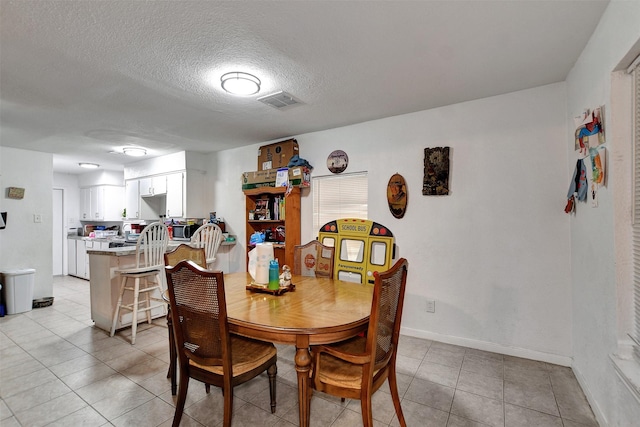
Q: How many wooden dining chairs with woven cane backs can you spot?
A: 4